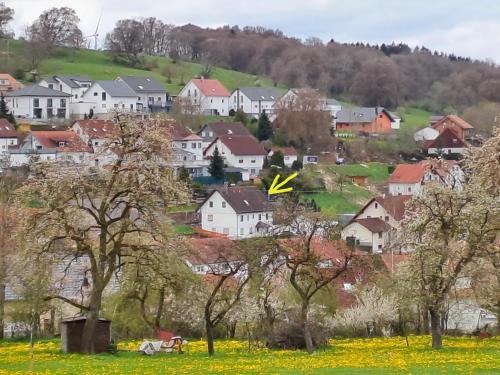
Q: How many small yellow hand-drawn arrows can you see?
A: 1